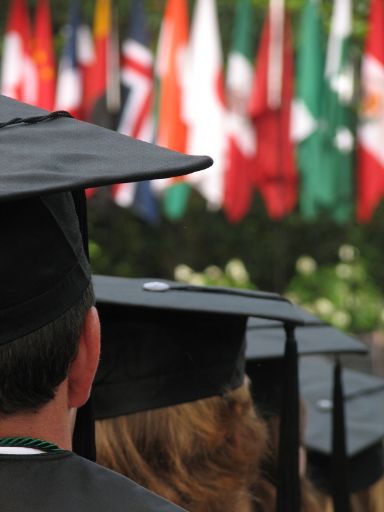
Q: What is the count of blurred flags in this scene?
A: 12